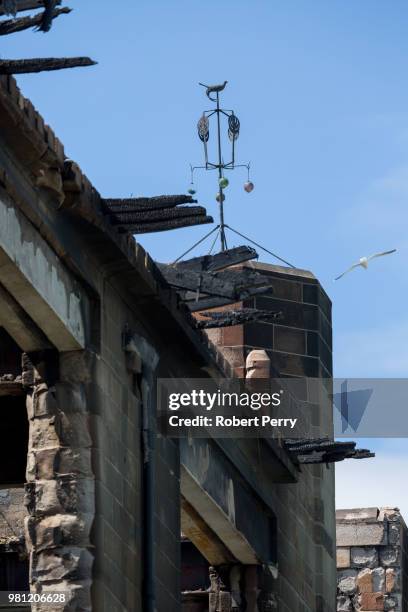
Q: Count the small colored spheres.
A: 4